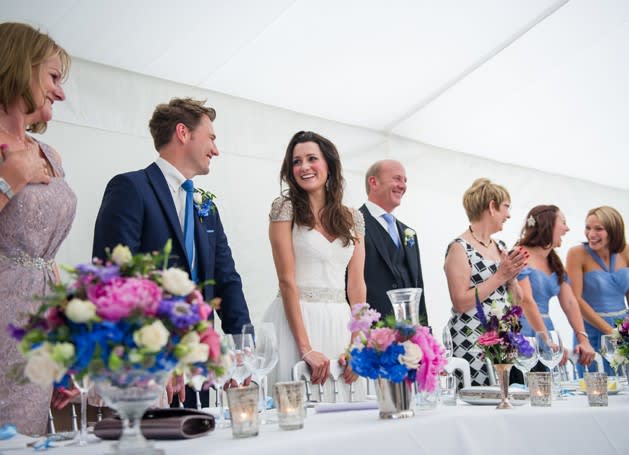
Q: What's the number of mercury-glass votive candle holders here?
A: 4